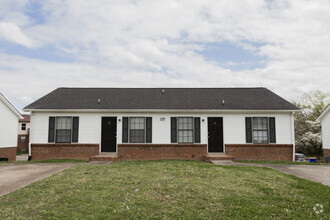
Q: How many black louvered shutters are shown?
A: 8